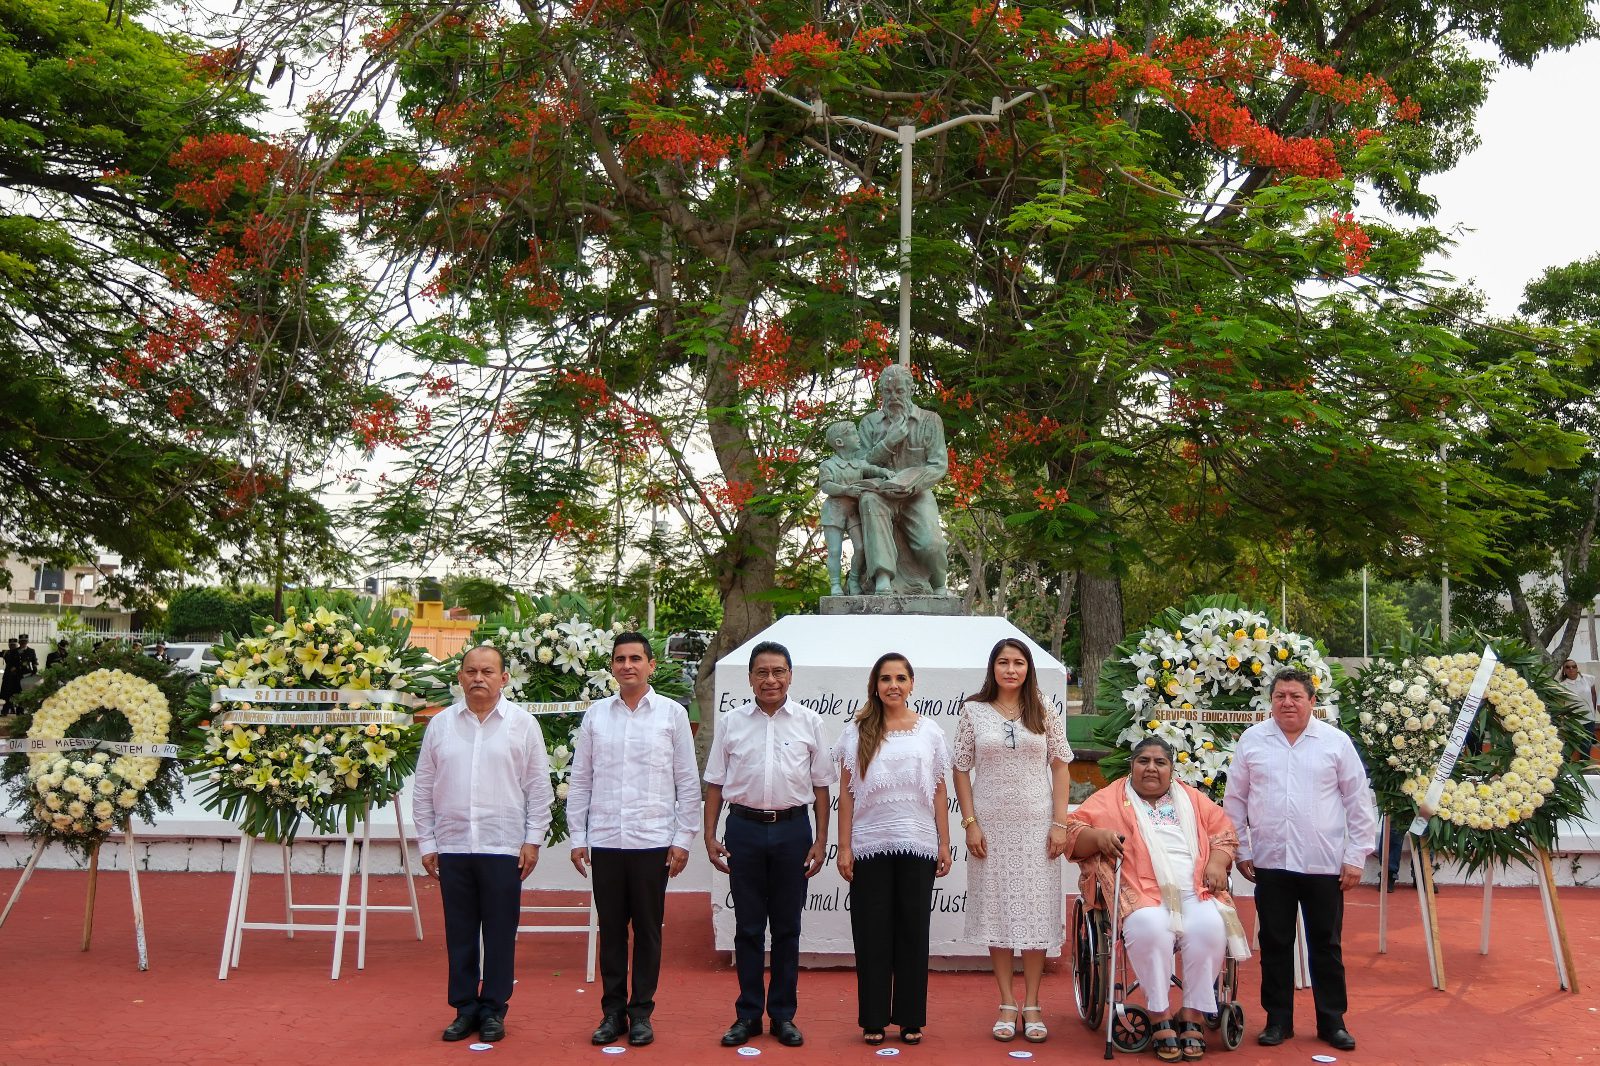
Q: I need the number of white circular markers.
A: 6